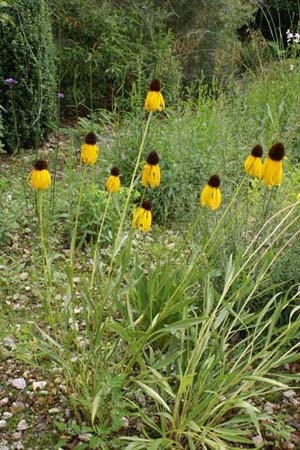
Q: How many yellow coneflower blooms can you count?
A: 9